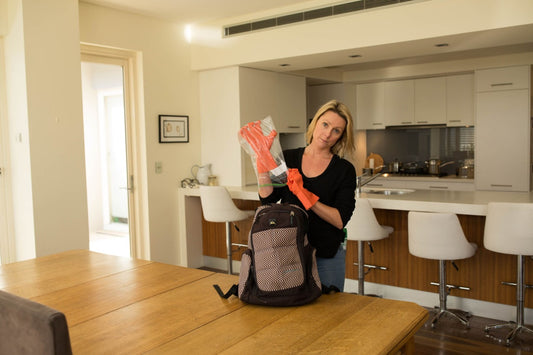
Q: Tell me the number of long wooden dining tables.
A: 1